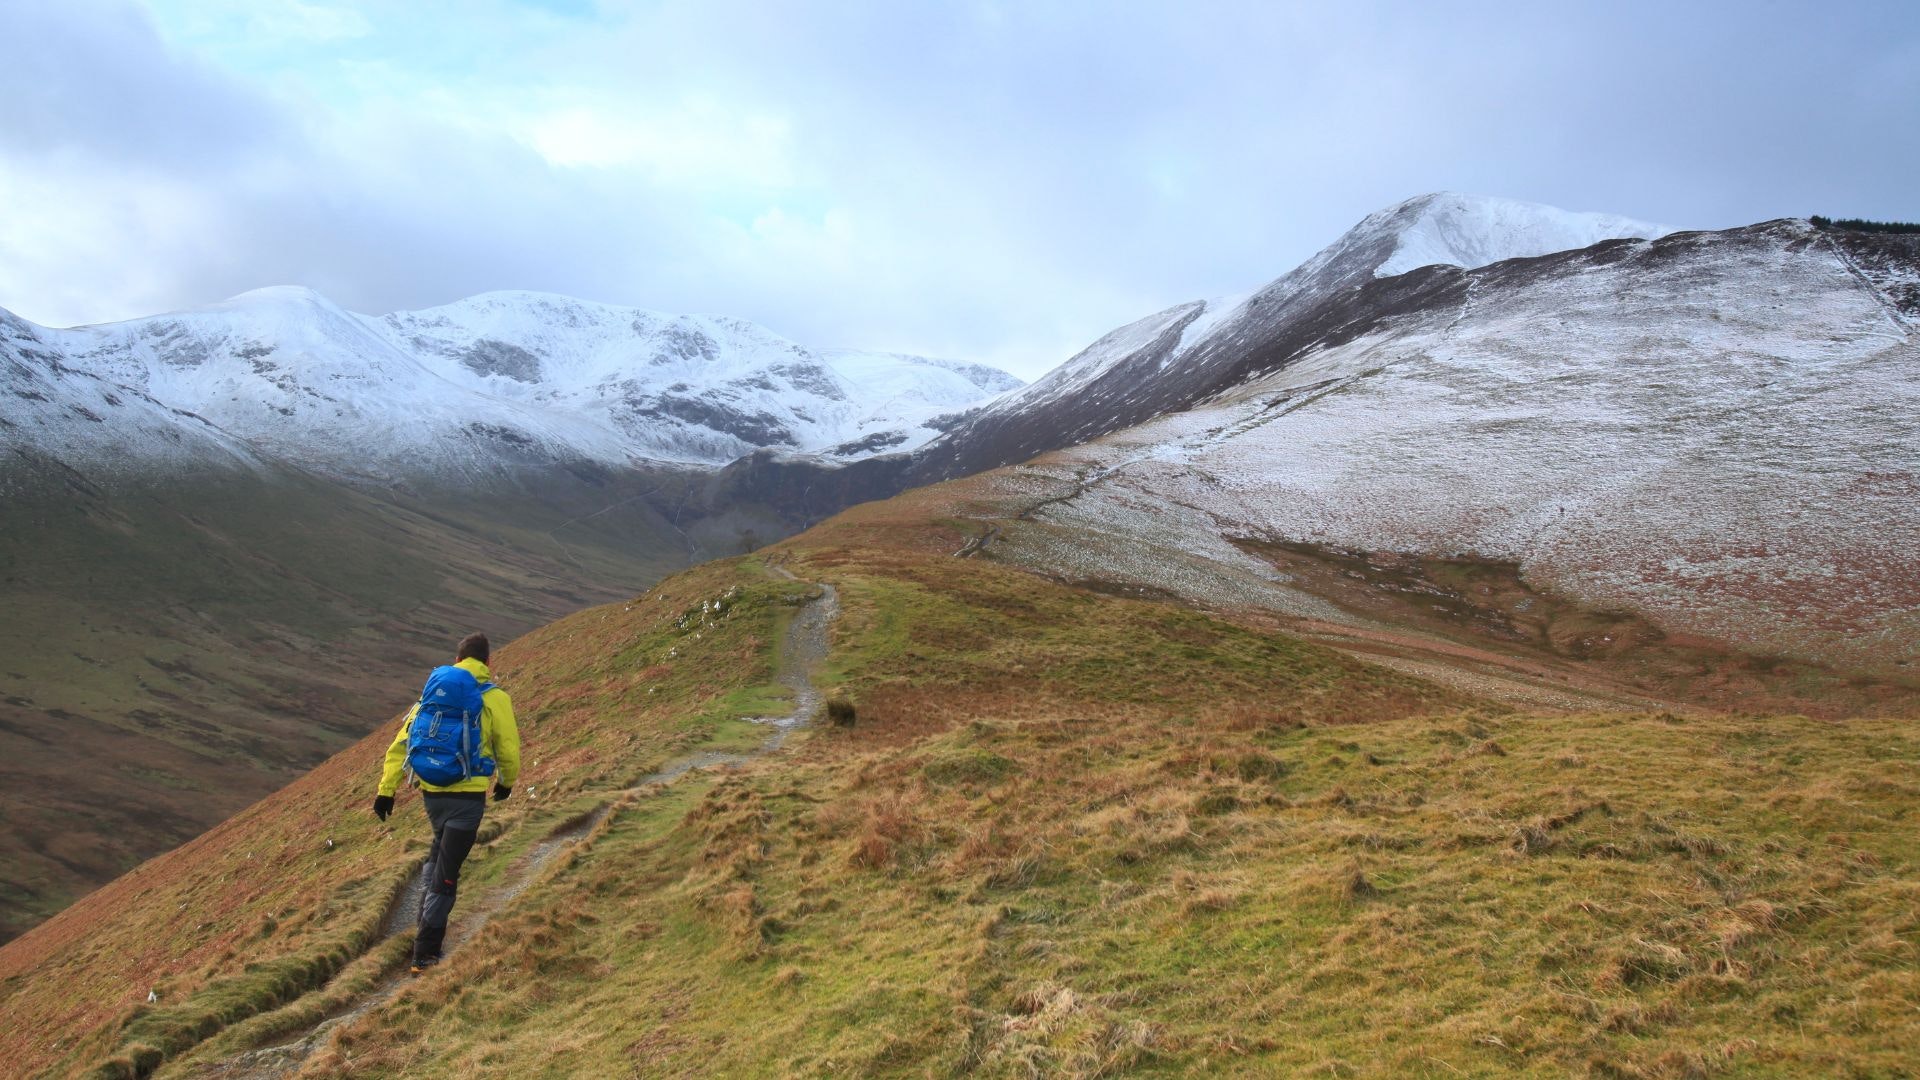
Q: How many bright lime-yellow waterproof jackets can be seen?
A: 1